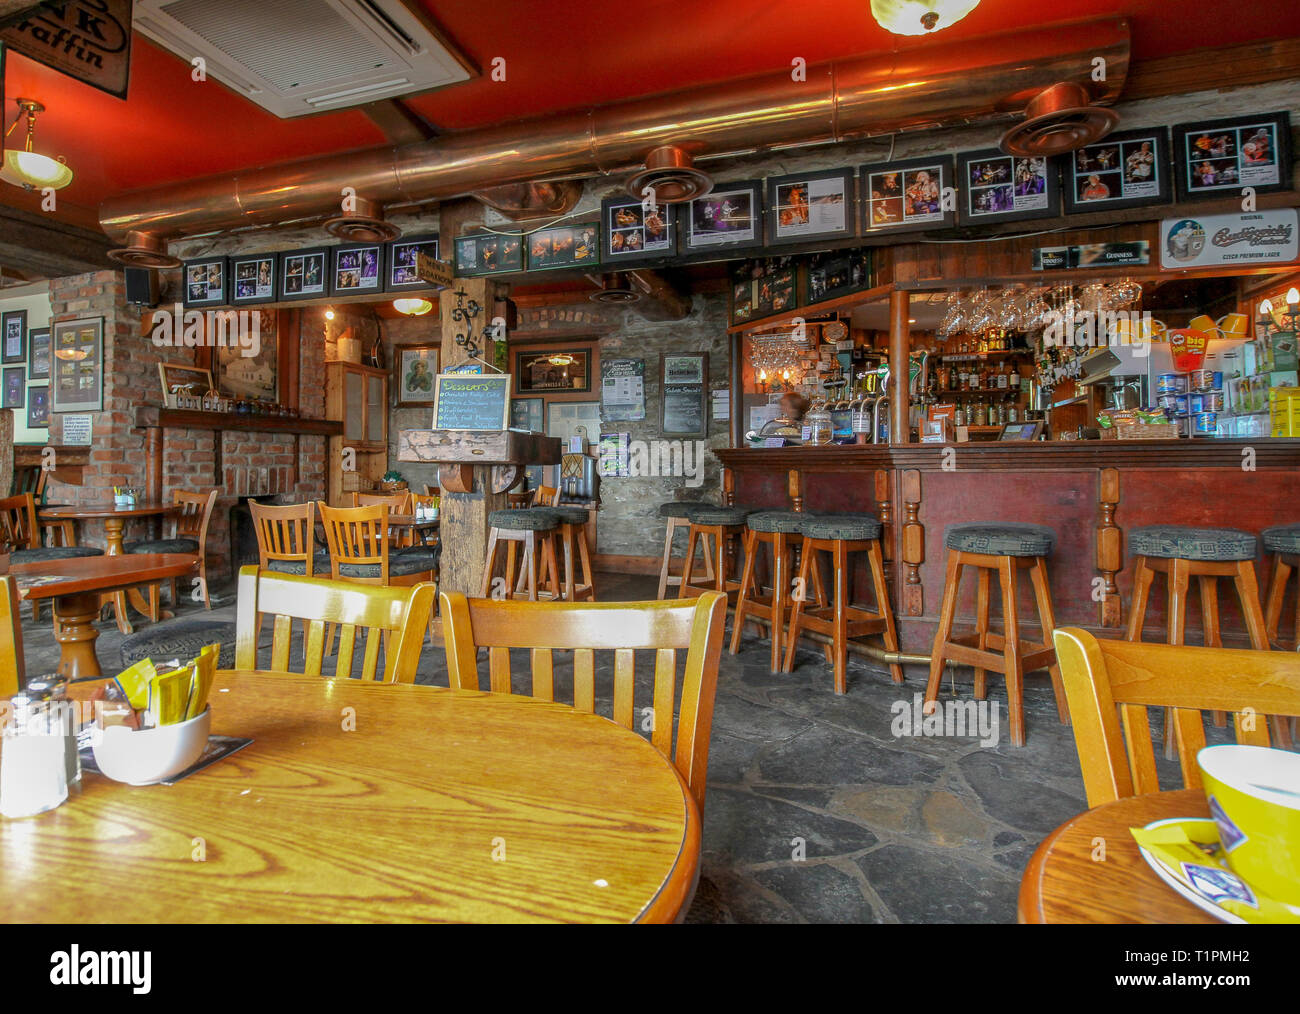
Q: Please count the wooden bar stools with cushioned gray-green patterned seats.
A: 9